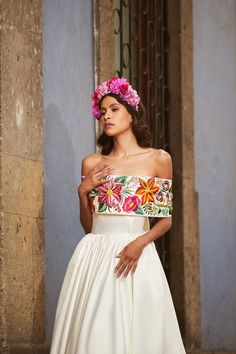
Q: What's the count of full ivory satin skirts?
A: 1